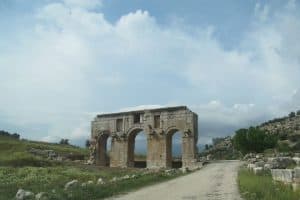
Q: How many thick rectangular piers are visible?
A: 4